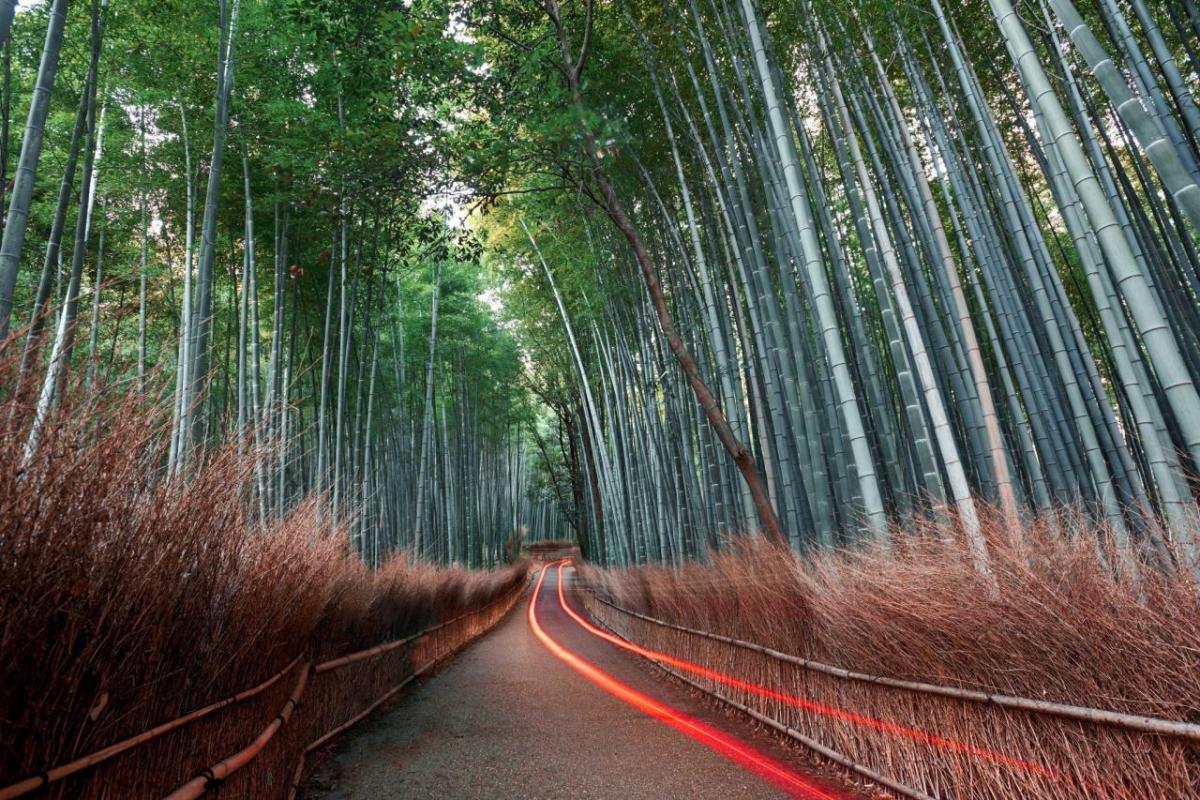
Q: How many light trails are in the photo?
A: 2